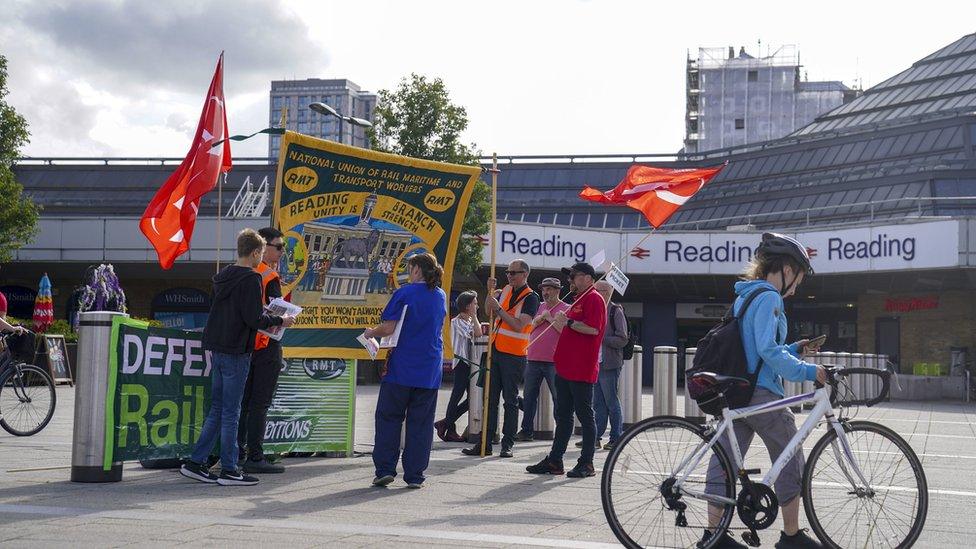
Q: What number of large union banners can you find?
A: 2